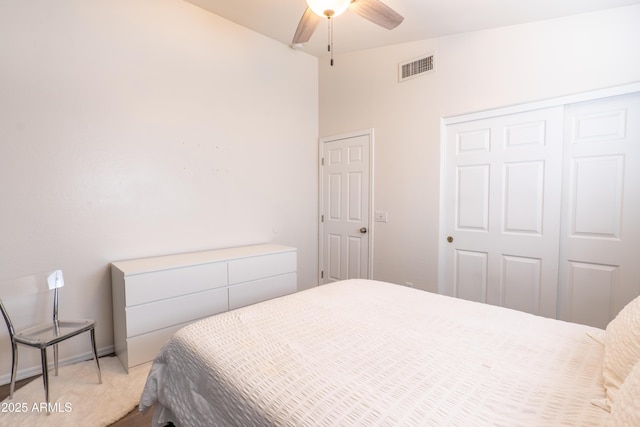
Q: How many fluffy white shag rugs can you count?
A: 1